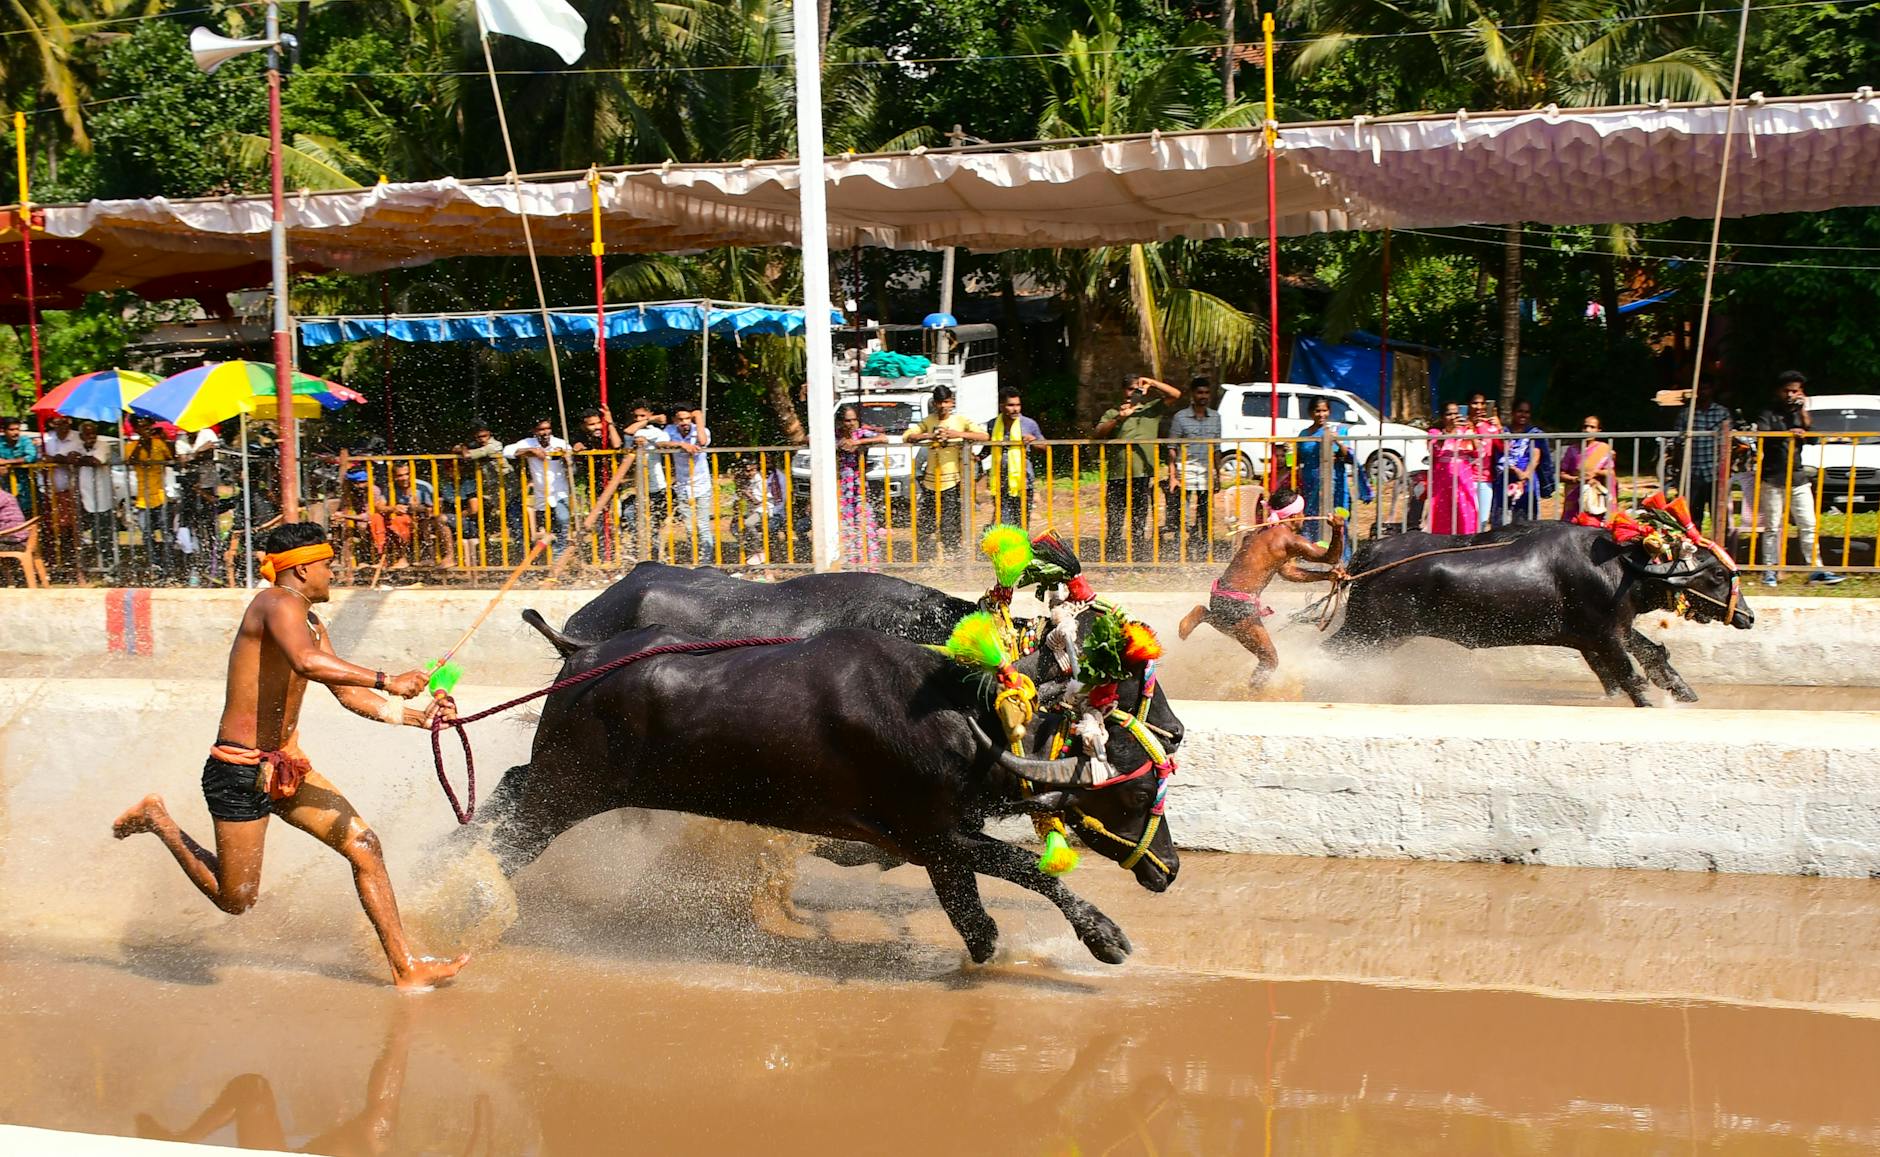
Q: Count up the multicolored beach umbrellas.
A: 2